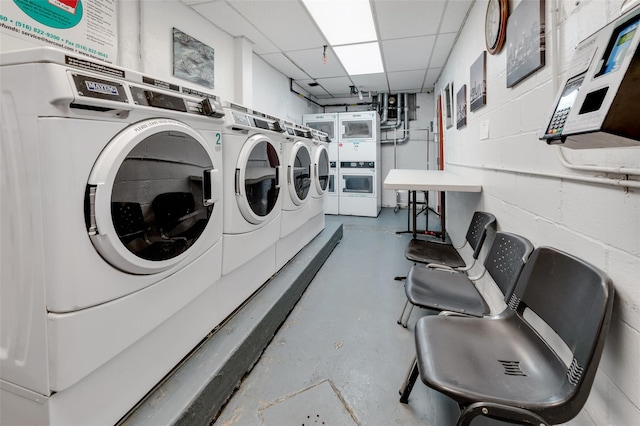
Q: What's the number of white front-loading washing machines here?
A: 4